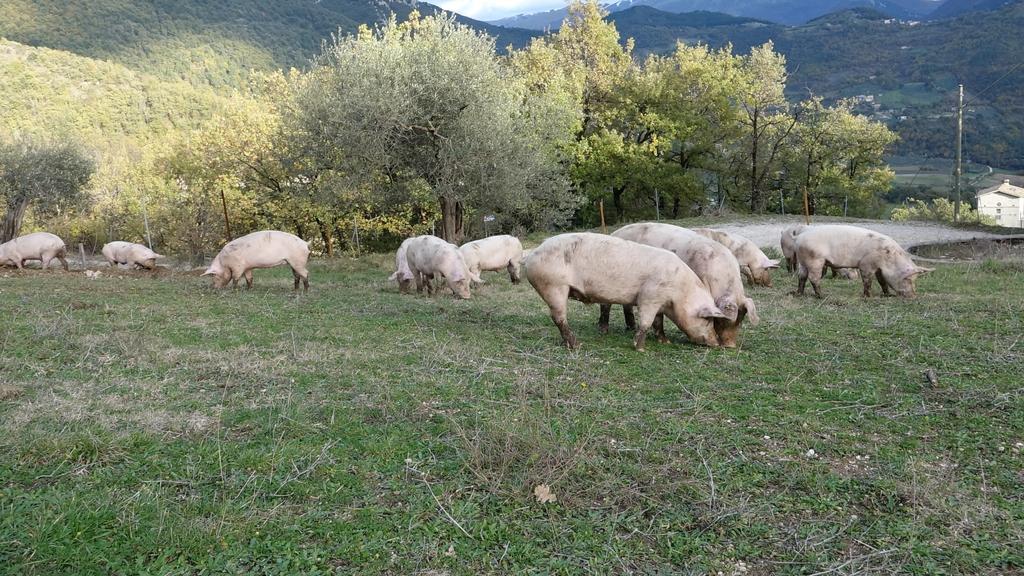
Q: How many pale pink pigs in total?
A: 11